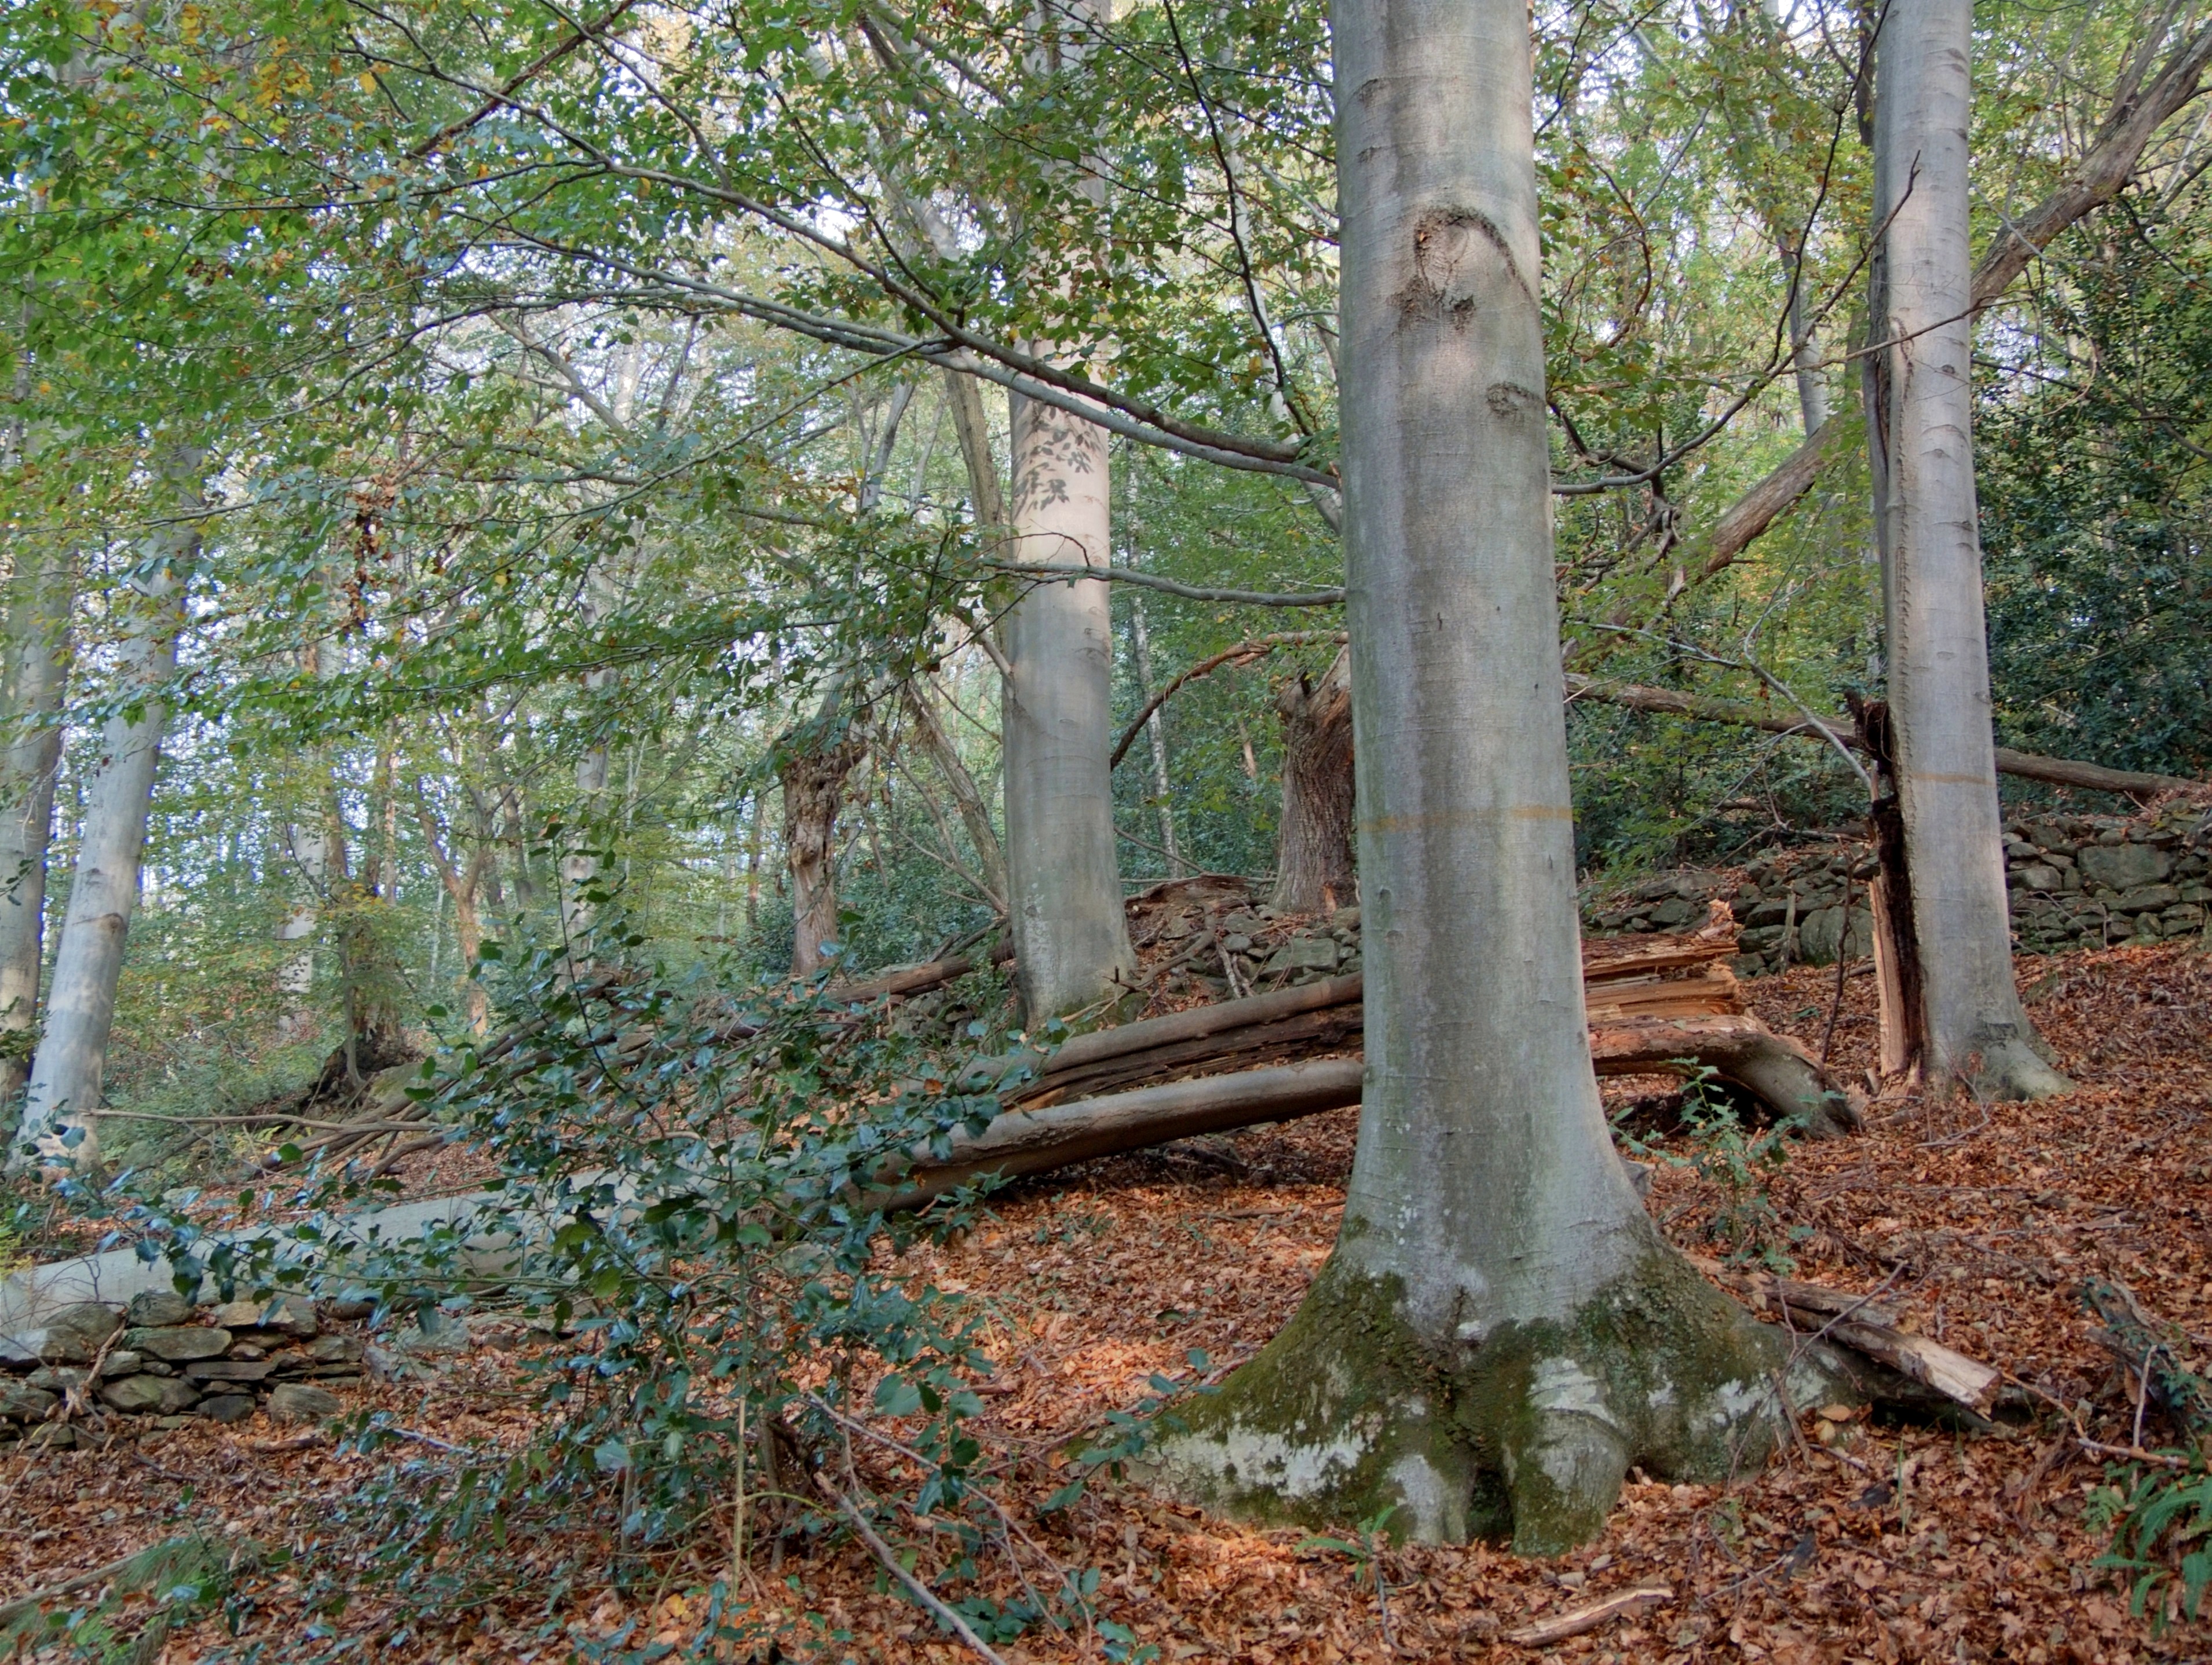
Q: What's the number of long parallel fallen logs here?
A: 2